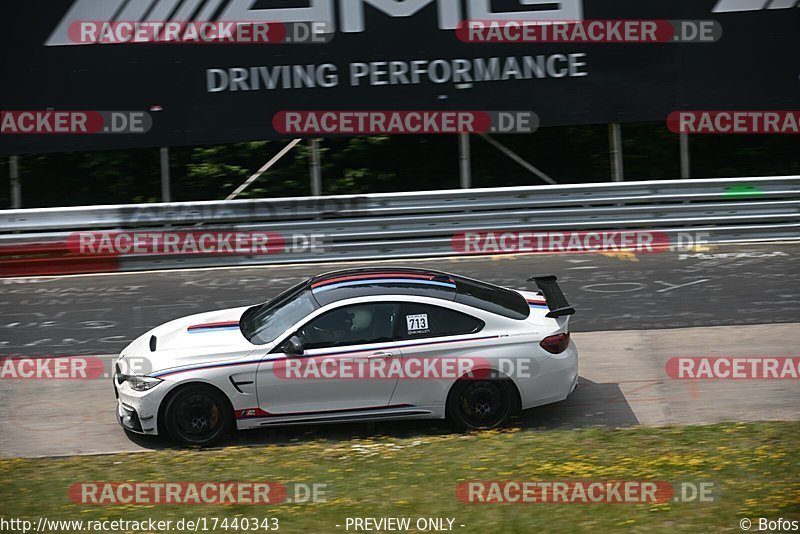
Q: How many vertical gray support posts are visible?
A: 6